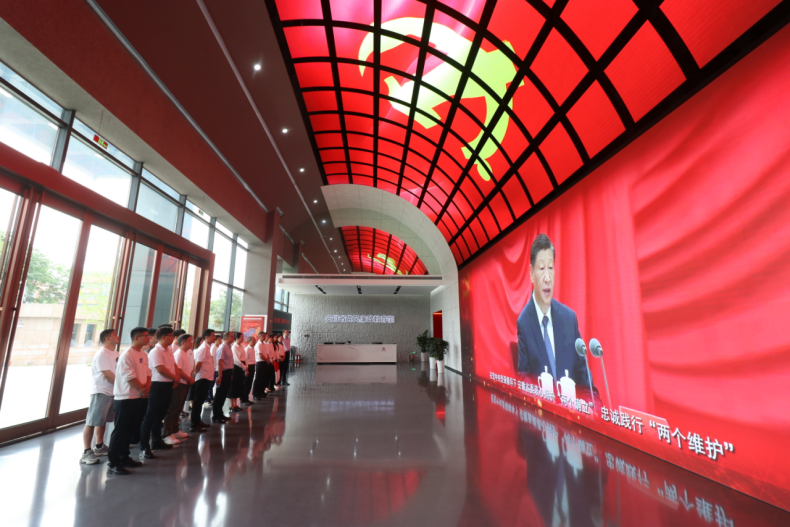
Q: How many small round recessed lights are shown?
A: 10